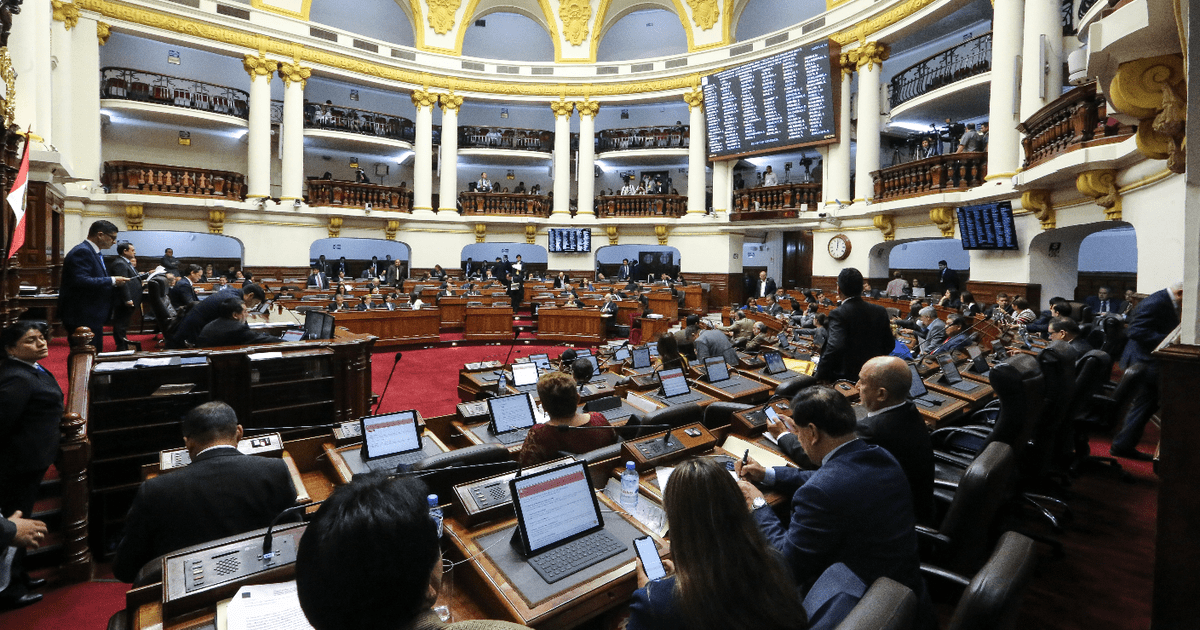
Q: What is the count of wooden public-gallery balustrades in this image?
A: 7